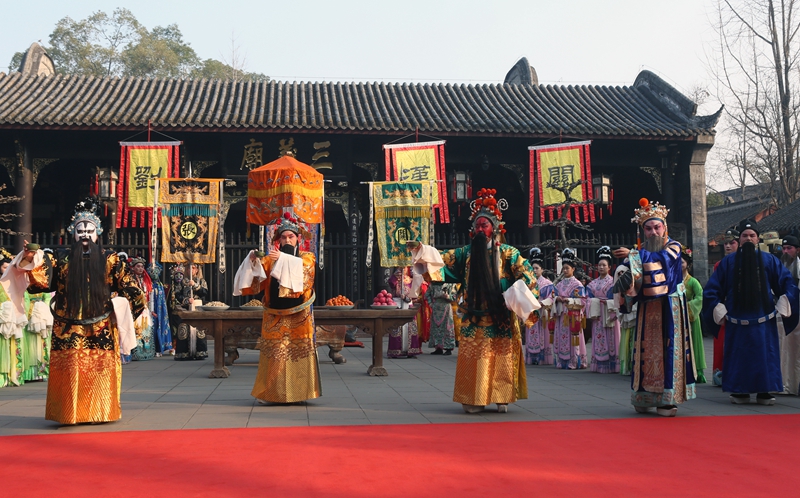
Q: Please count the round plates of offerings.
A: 4